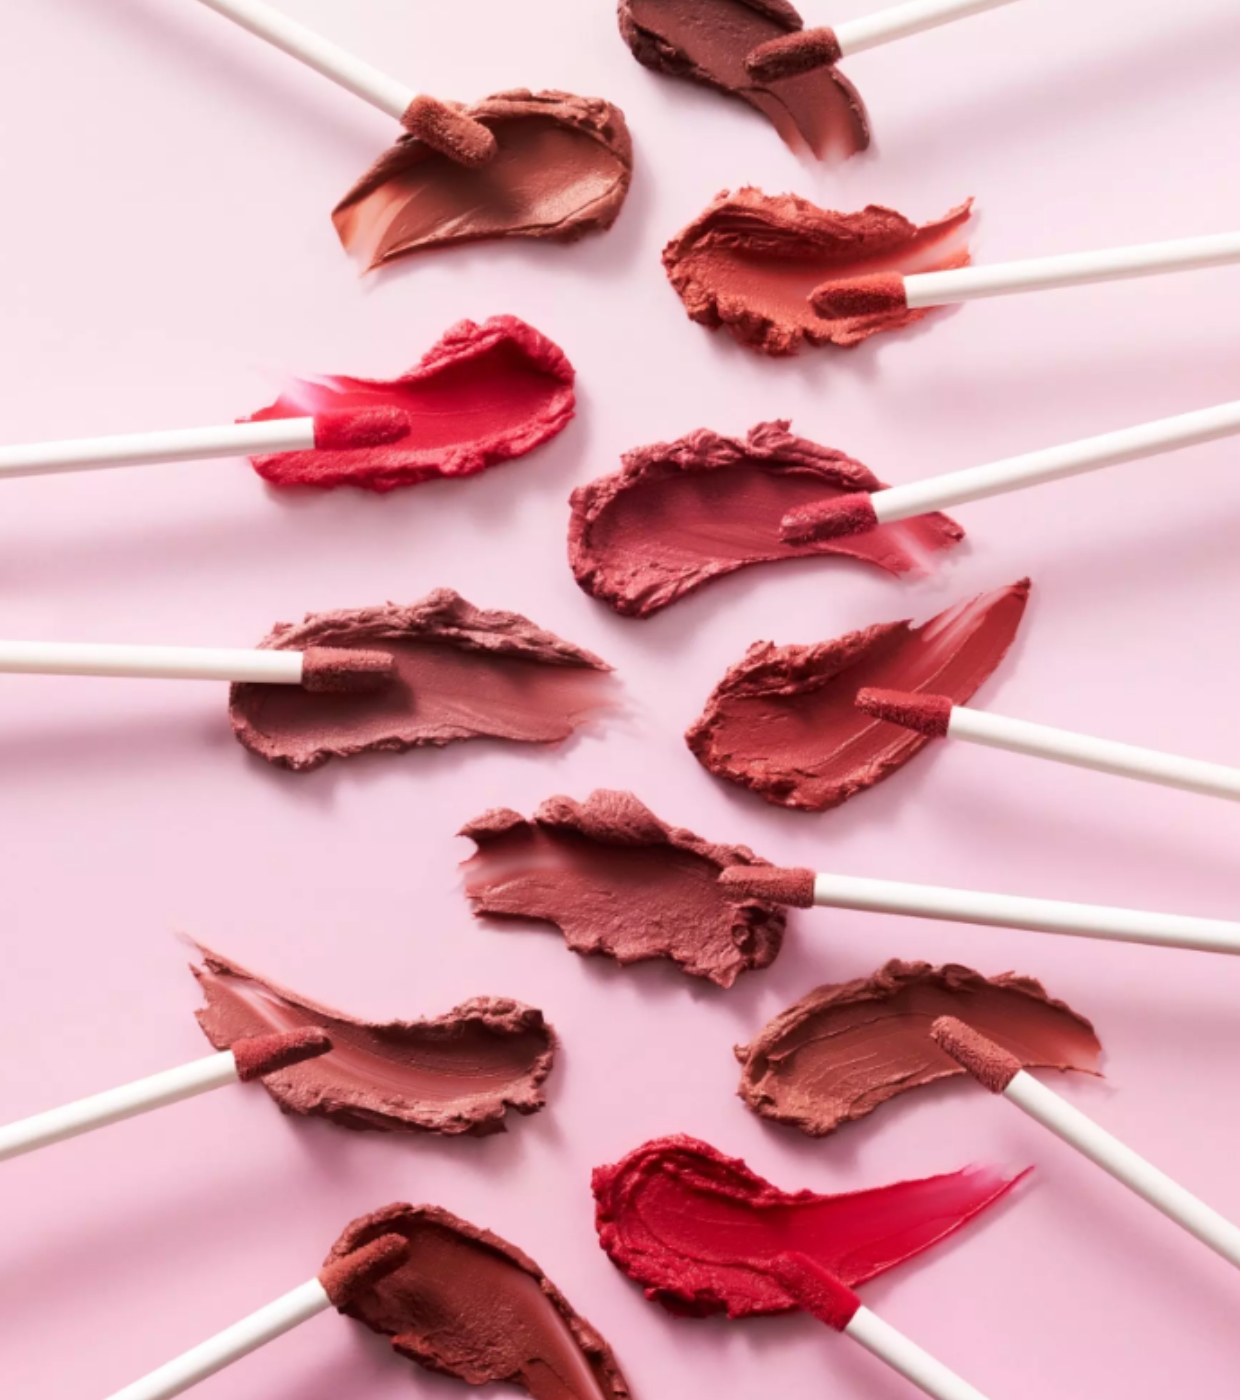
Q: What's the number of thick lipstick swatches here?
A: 12